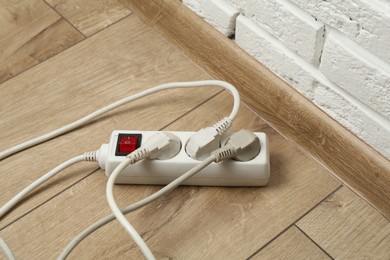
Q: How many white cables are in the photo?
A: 4